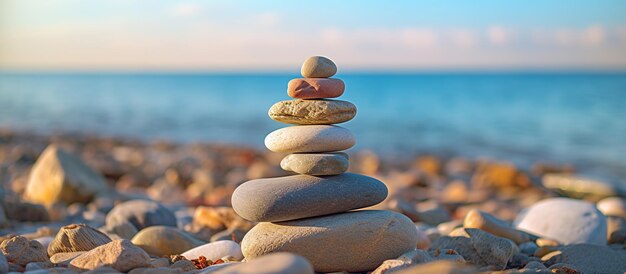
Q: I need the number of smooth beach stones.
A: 7